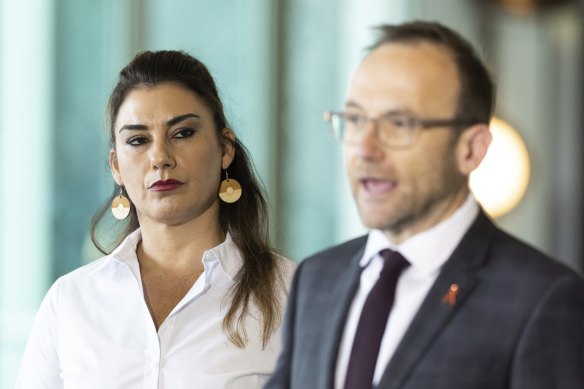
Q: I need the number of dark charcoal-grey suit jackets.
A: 1